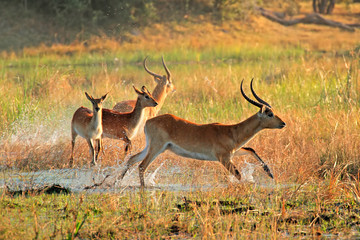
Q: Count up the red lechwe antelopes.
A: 4